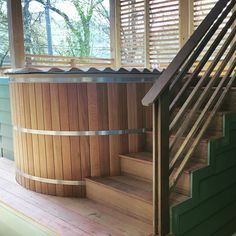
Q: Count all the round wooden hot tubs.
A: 1